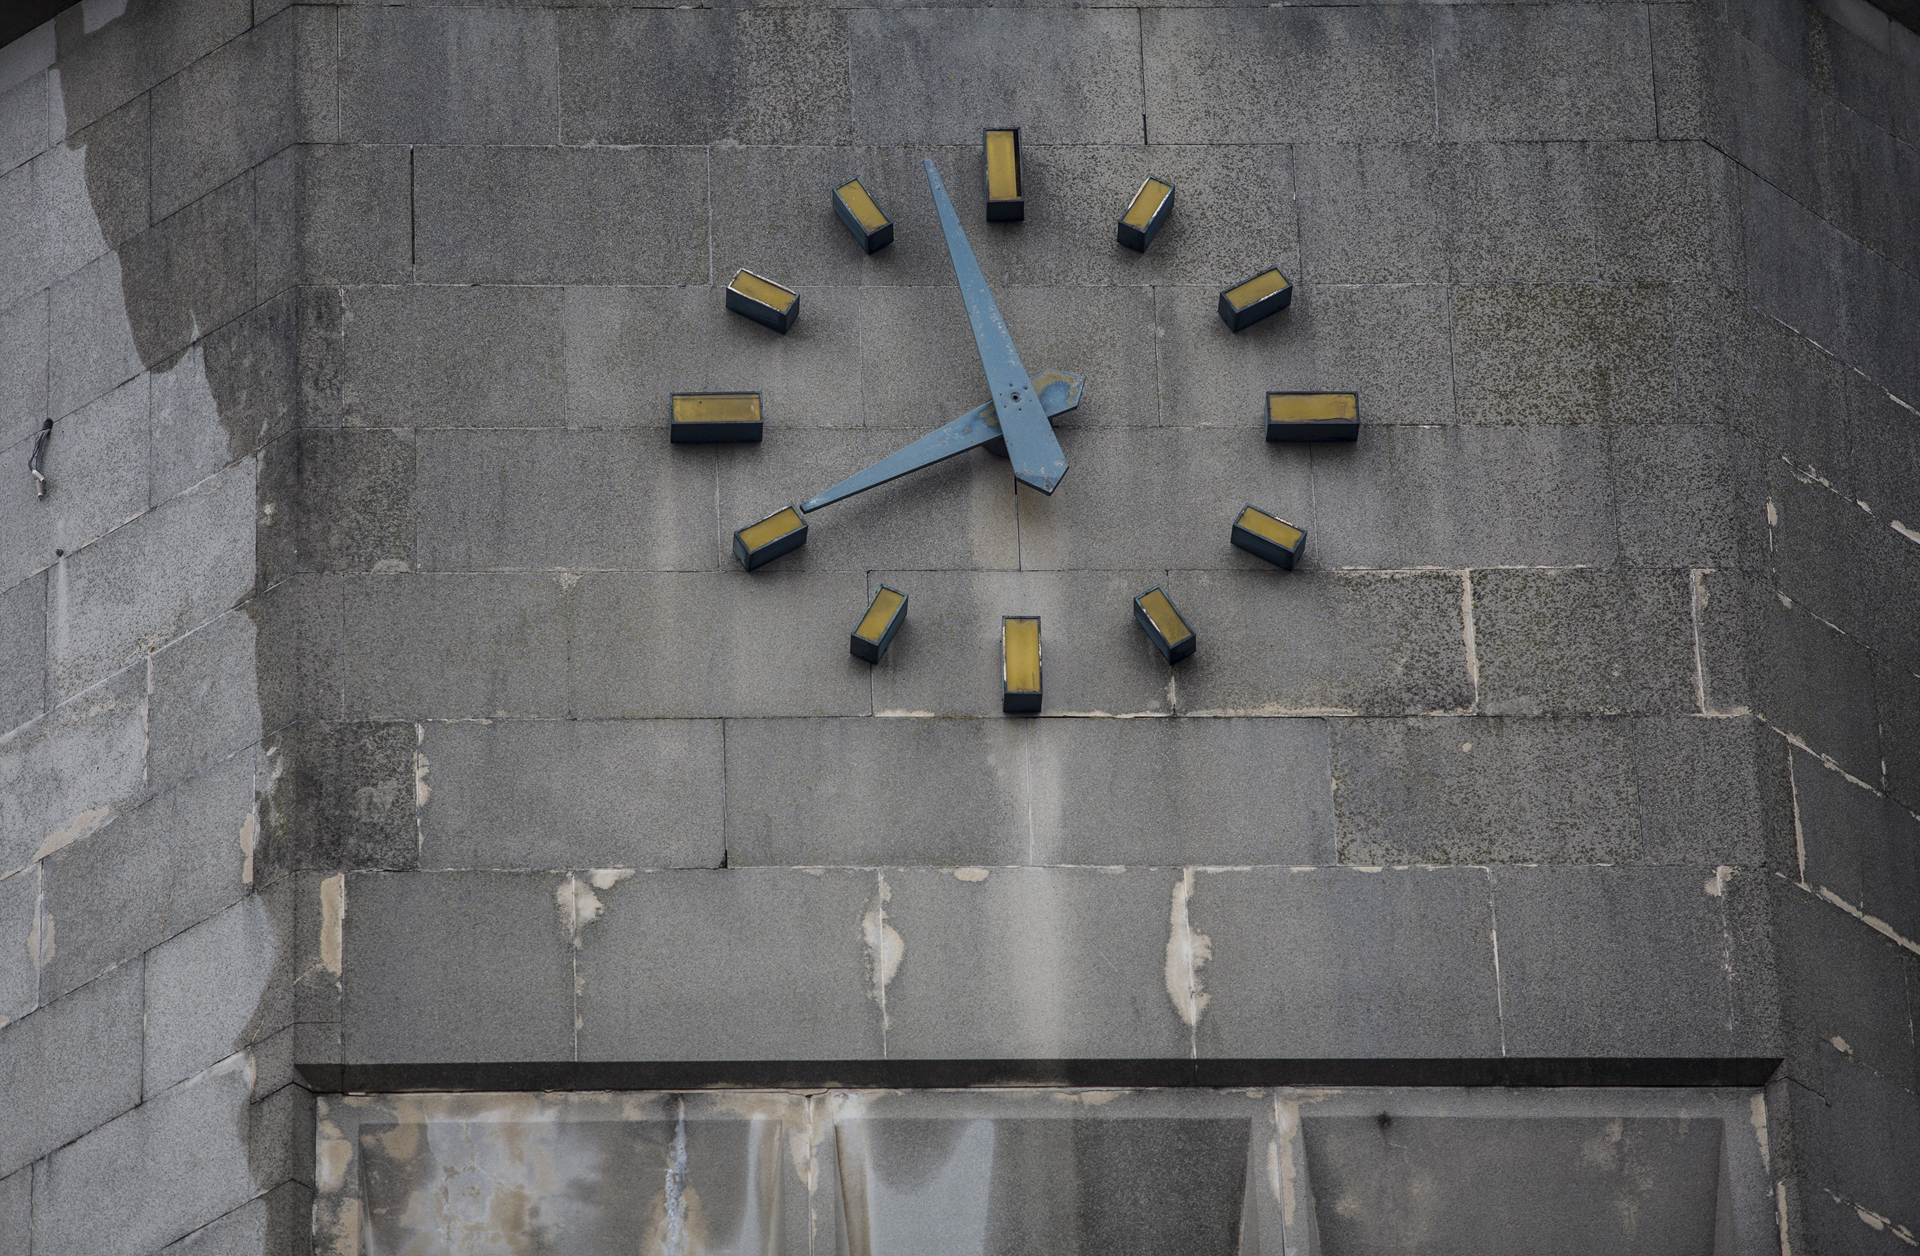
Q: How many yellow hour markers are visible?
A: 12